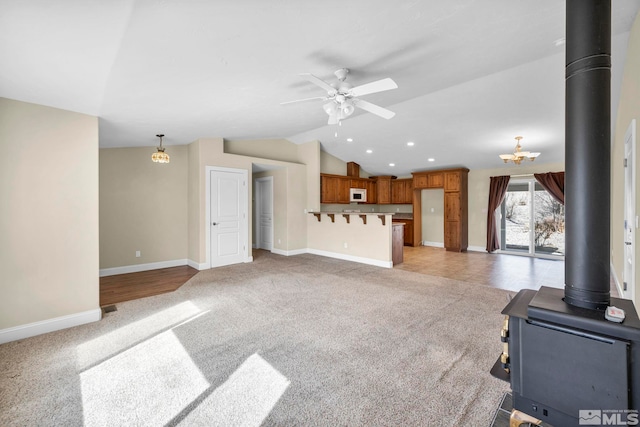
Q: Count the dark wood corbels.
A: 5